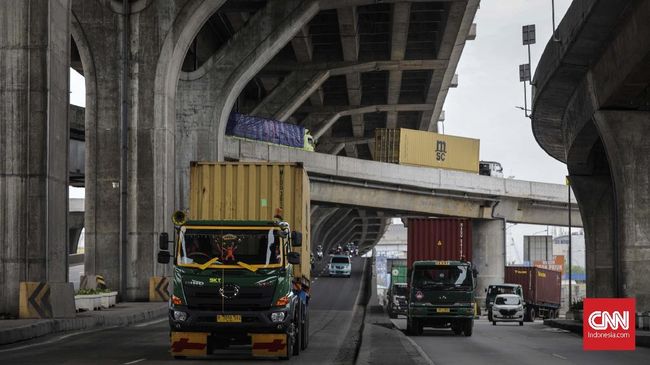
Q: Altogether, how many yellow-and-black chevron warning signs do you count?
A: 2